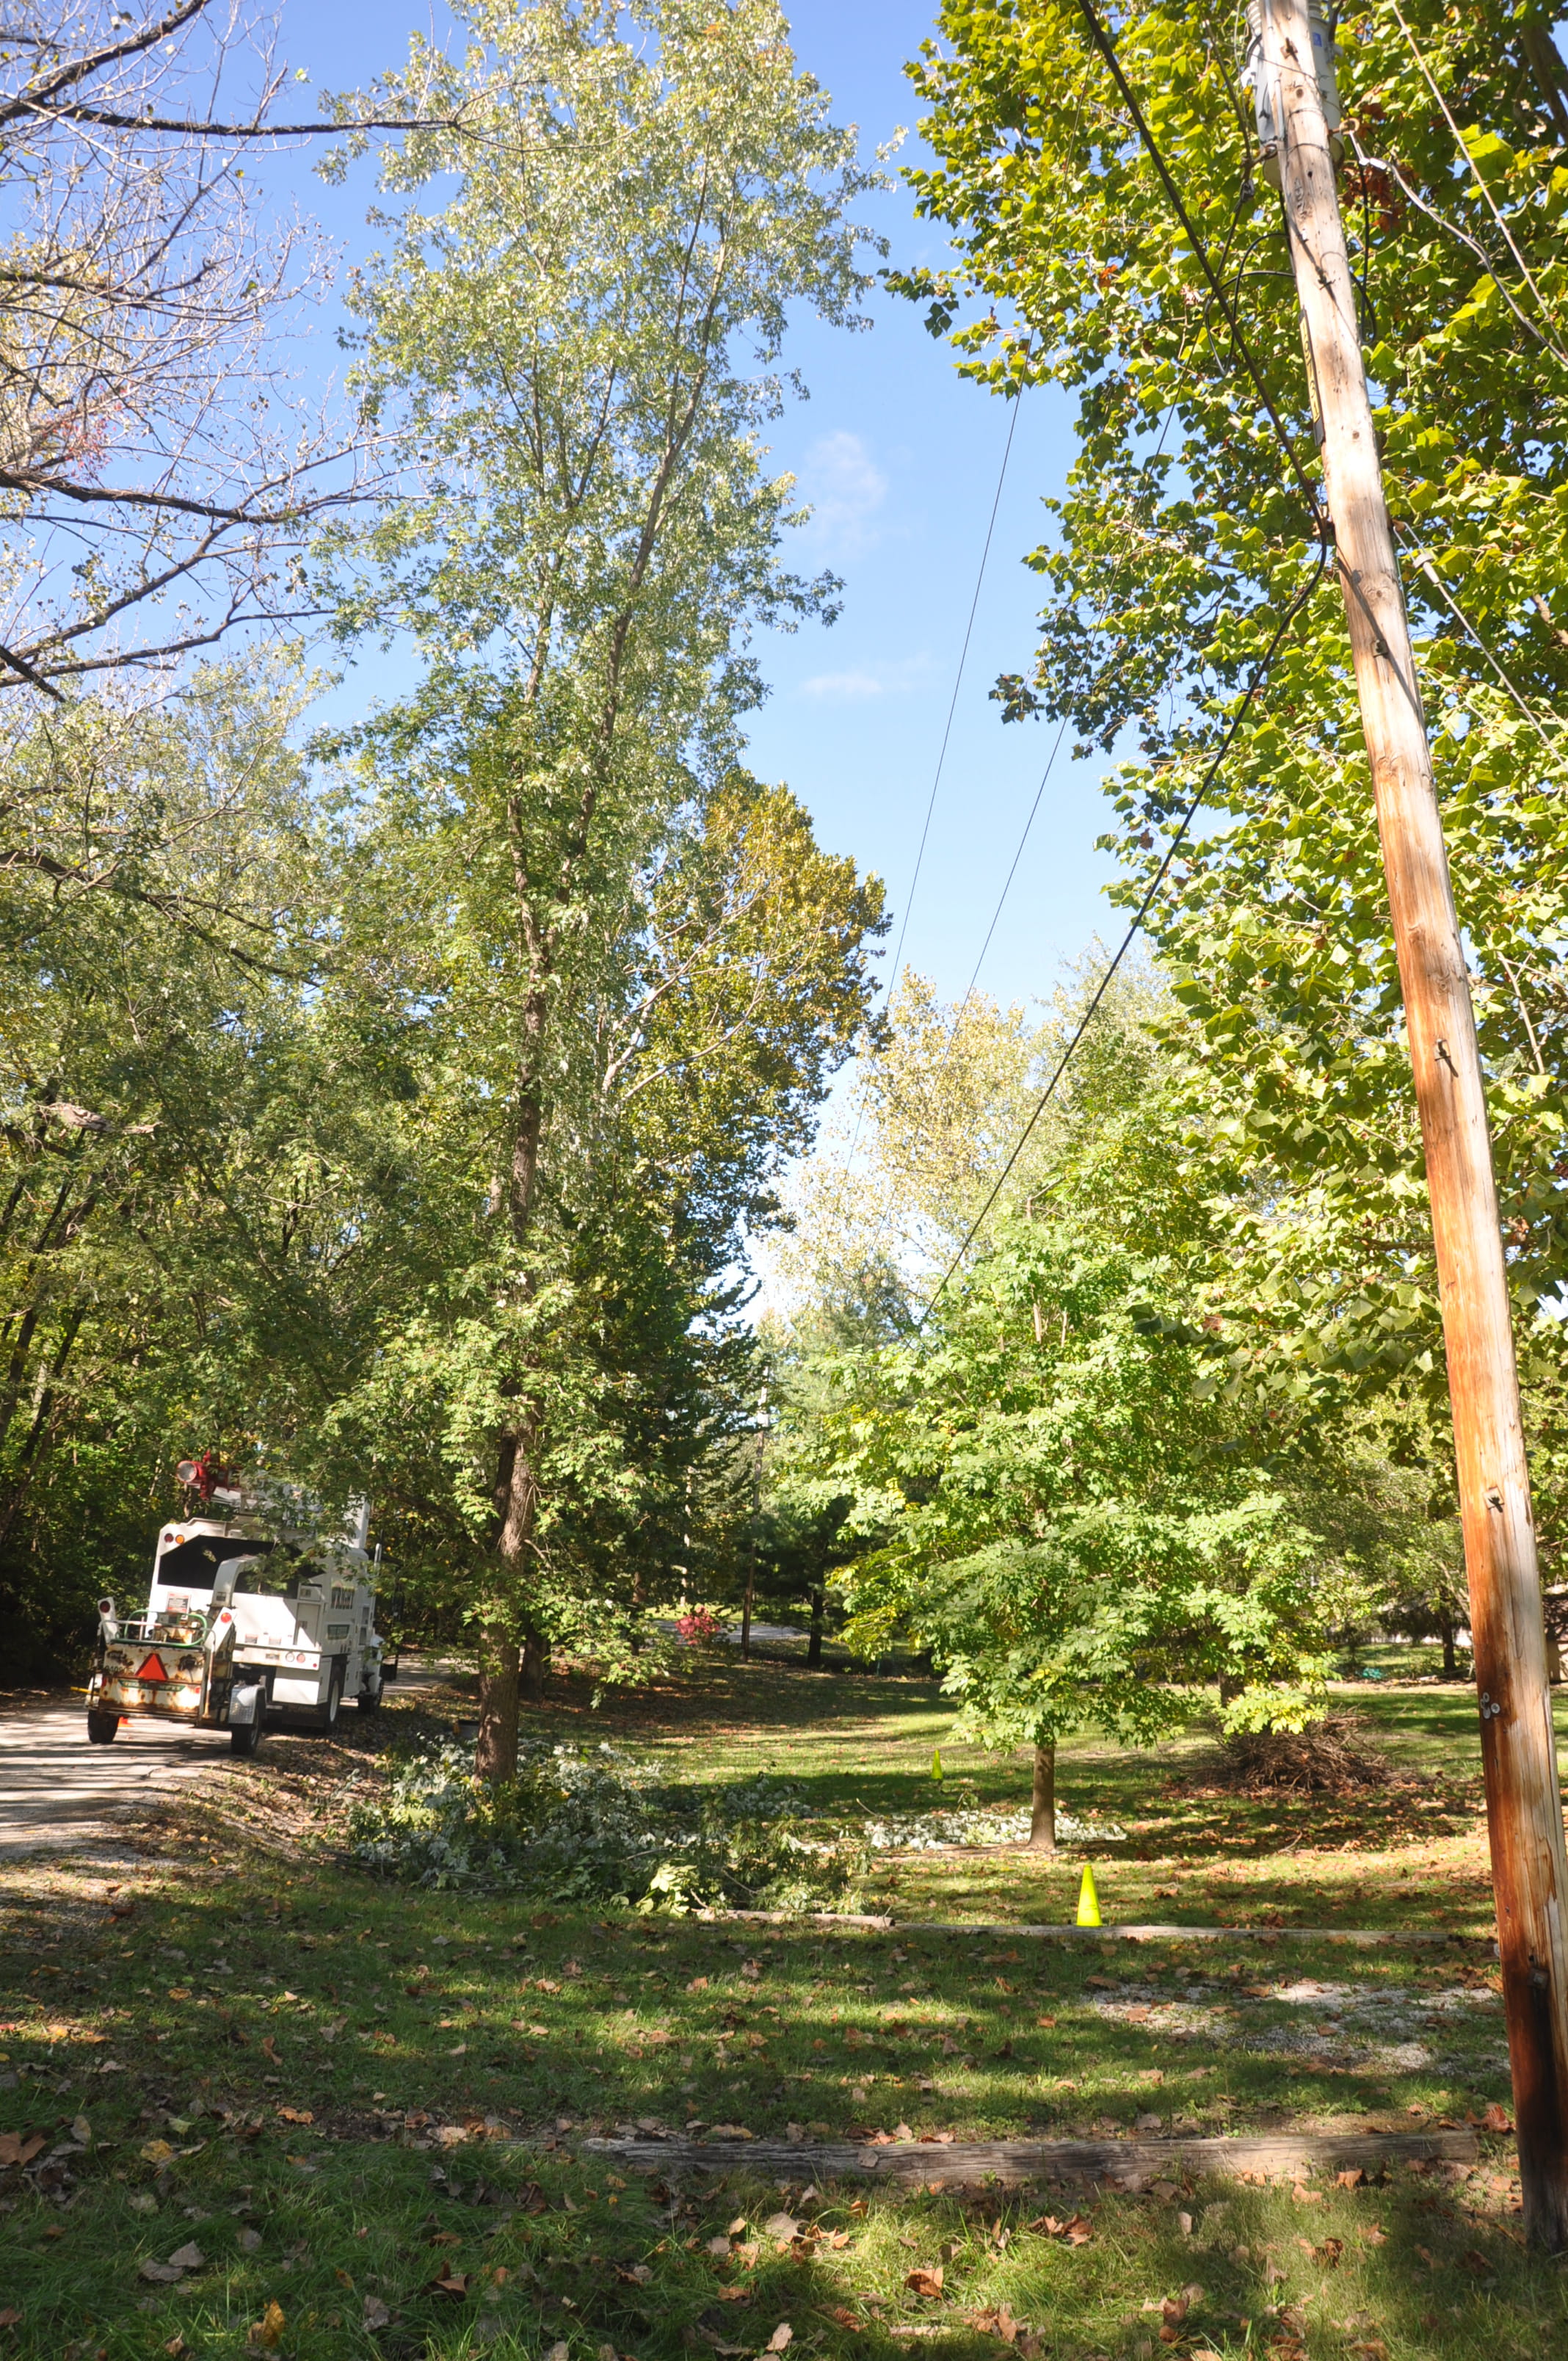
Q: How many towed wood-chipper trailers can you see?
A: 1